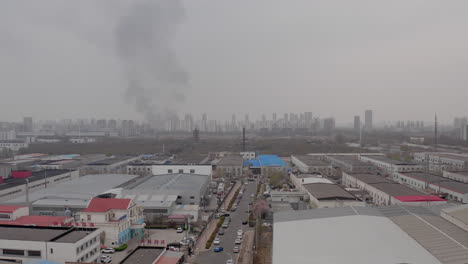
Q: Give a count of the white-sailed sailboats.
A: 0